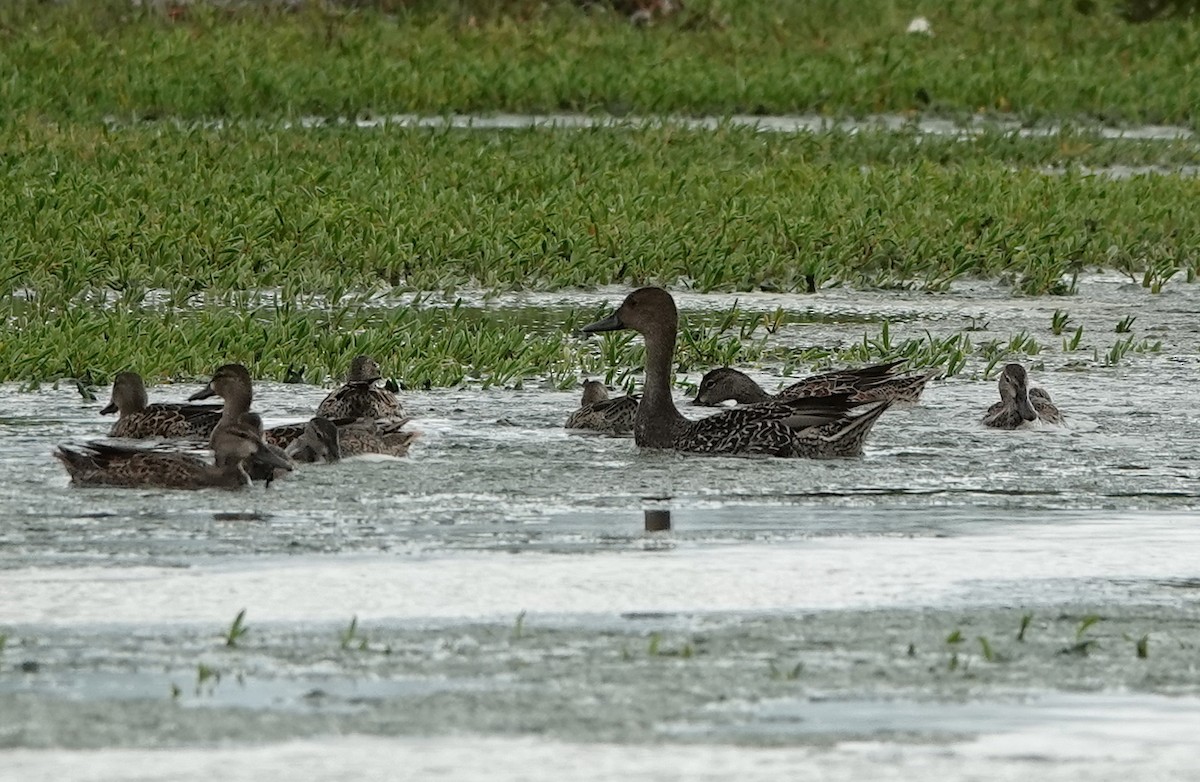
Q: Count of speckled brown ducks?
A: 9